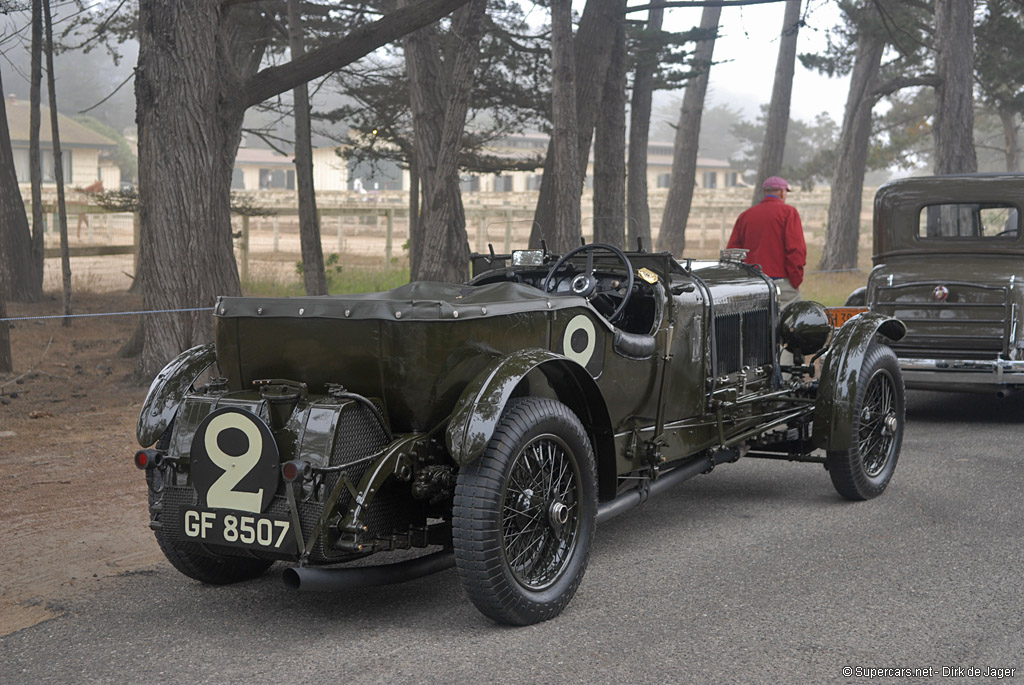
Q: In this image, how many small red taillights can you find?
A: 2